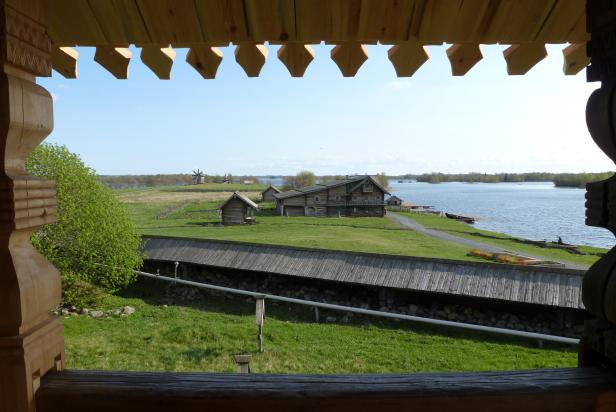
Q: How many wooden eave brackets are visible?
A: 11